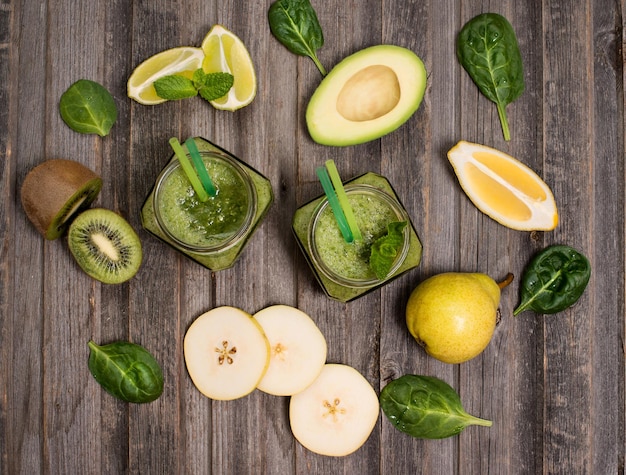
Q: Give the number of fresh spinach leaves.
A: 6